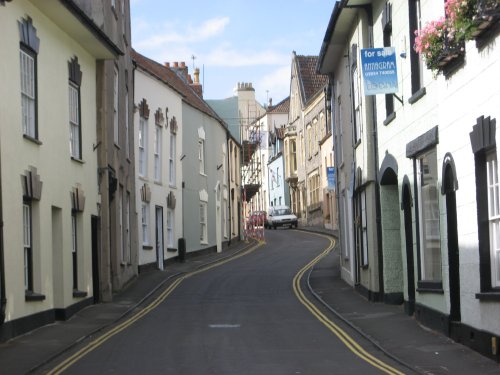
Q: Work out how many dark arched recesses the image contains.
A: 3